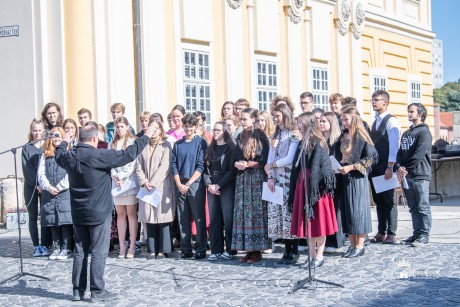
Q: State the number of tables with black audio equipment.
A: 1